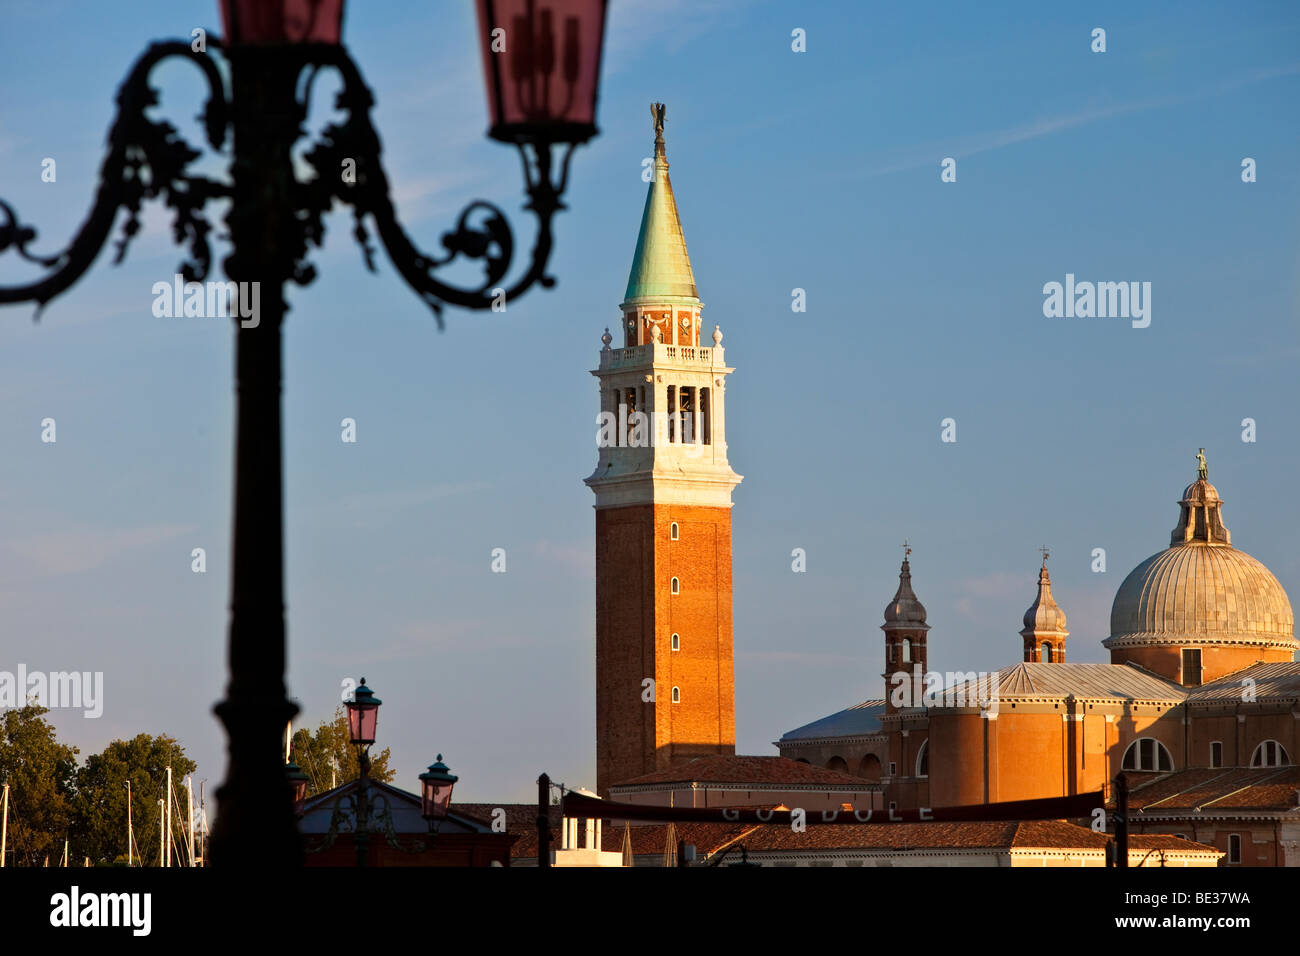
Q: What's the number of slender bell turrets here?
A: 2